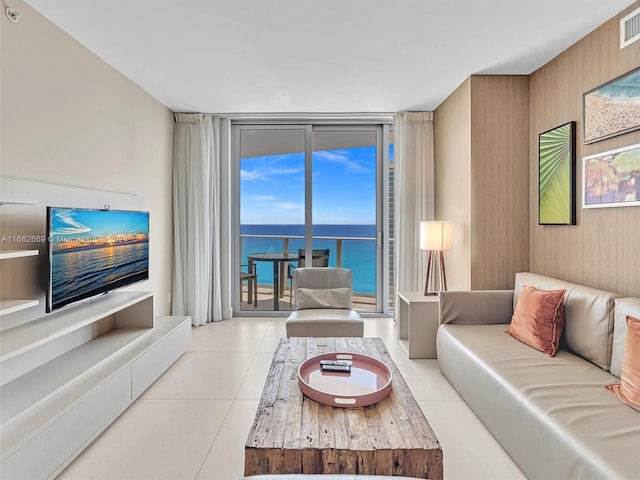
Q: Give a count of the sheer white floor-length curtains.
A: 2